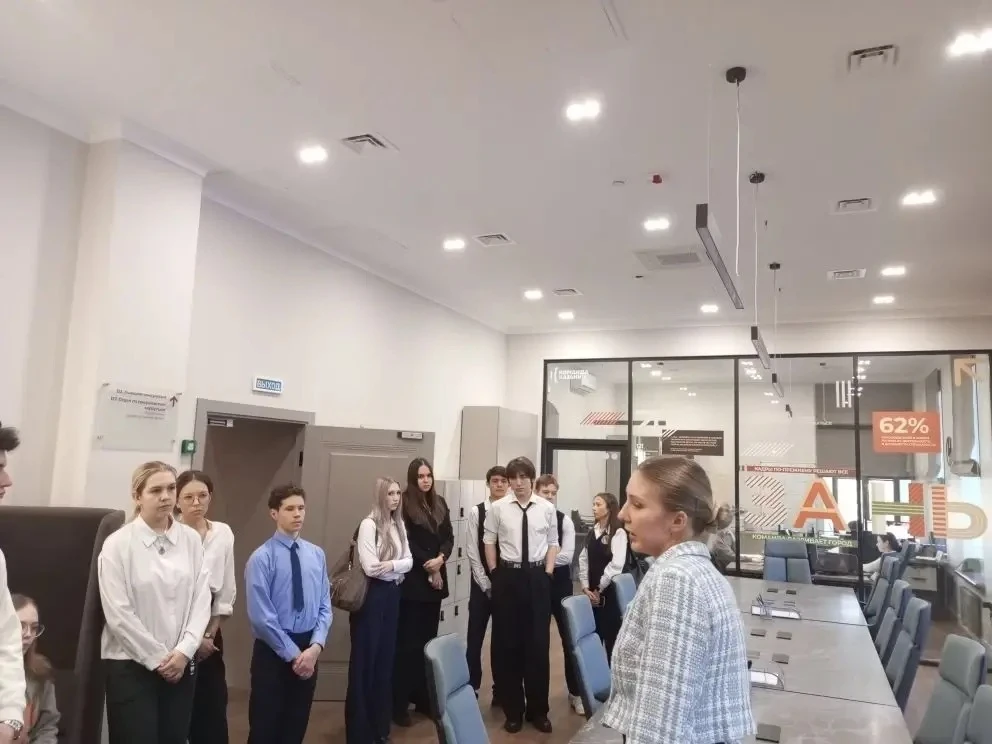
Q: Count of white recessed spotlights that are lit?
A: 11